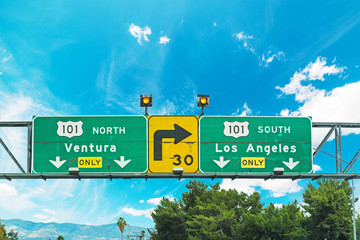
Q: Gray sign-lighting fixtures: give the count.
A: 3